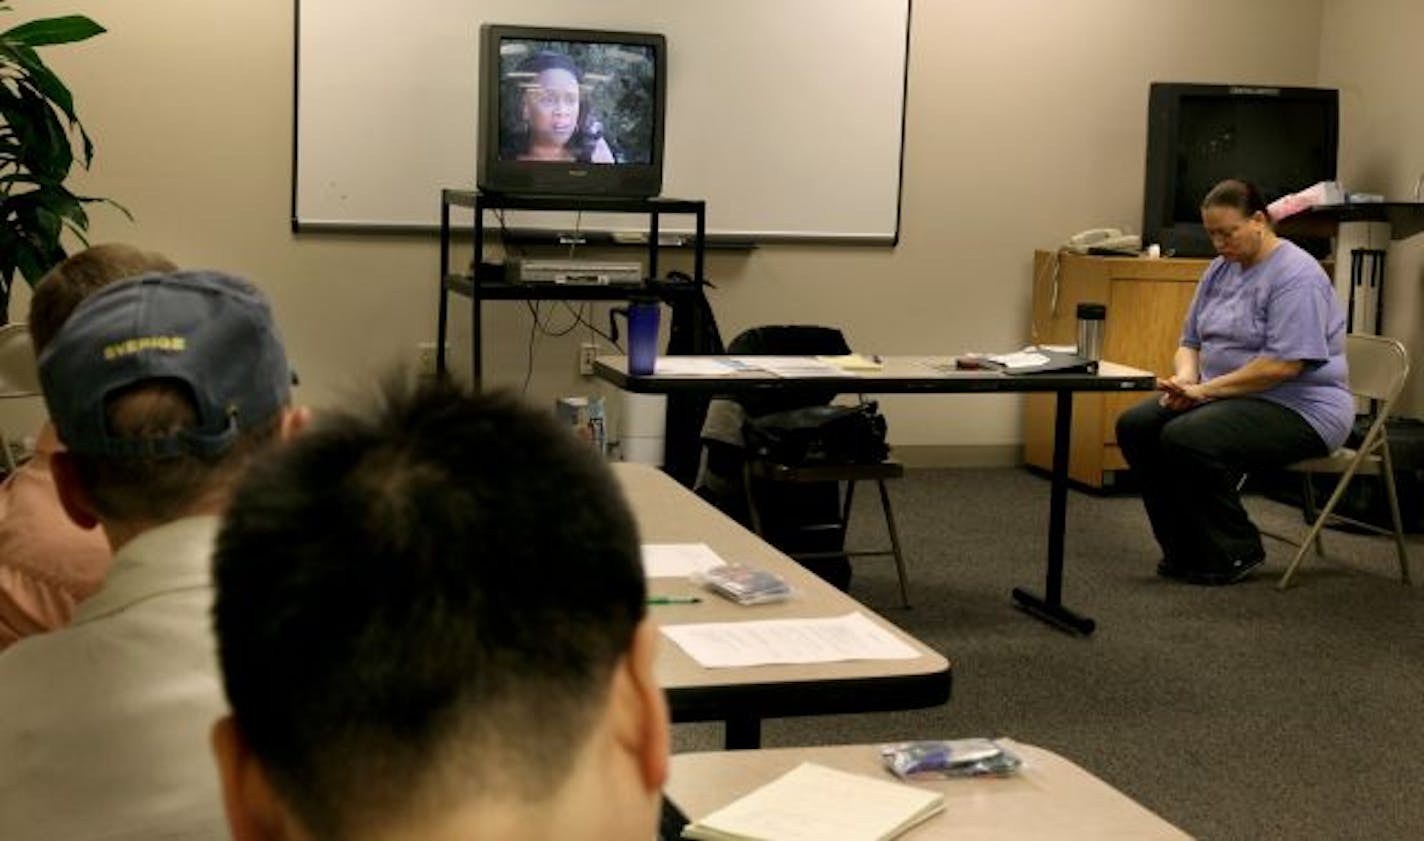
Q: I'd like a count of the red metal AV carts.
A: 0